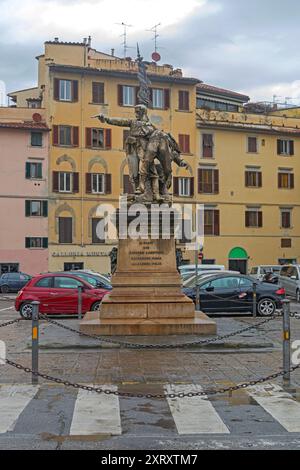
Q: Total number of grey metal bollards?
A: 5